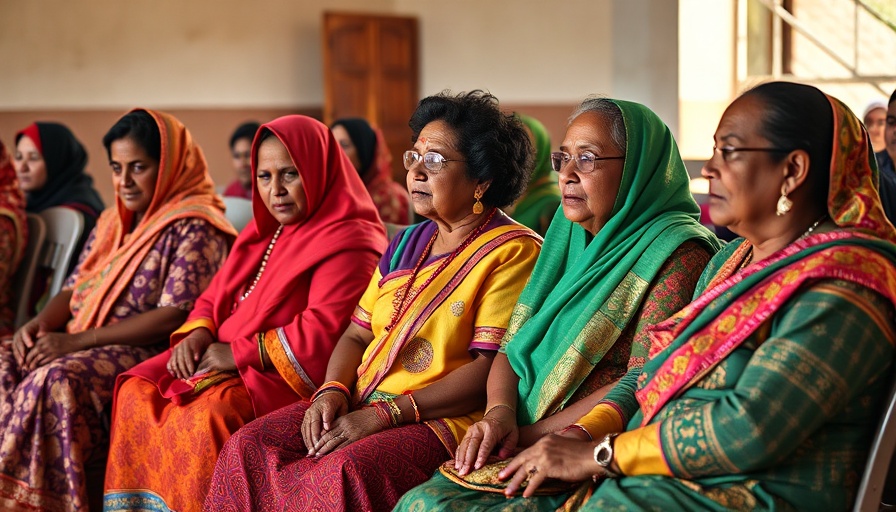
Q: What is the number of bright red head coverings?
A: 1